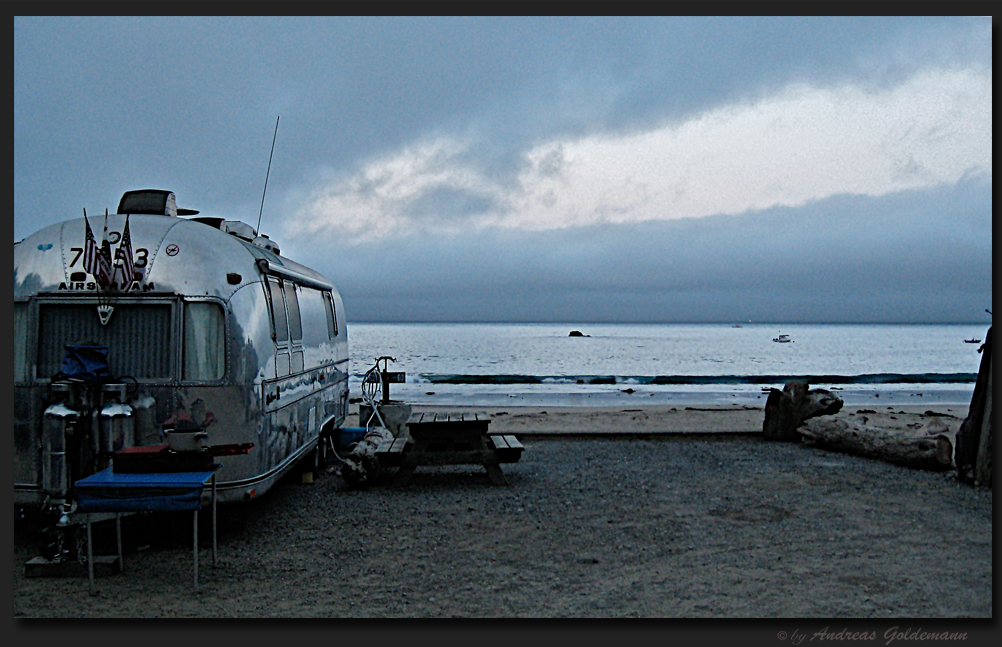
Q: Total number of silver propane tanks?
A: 2